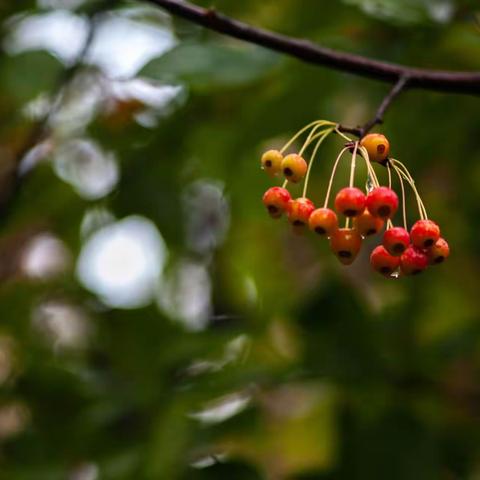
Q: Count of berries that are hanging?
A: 15